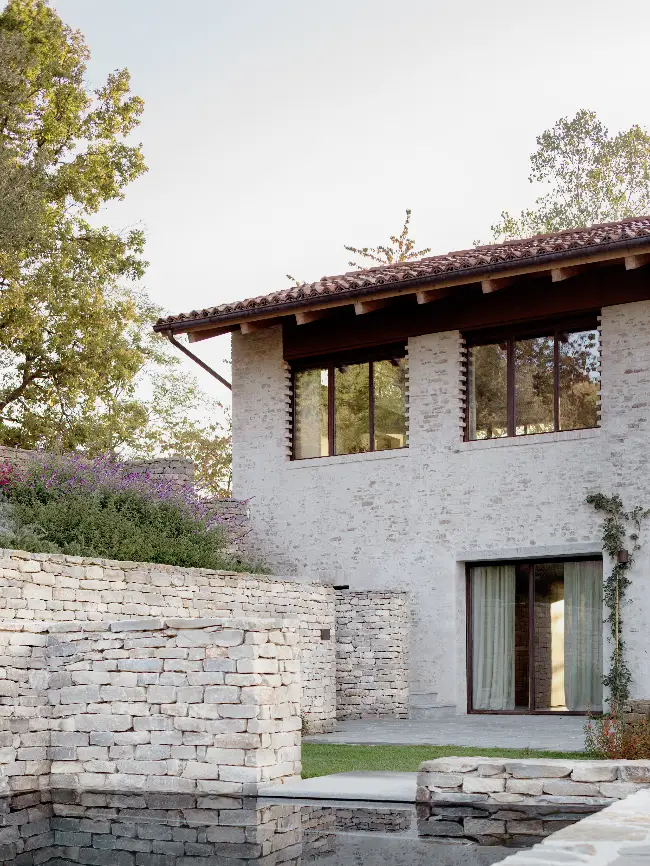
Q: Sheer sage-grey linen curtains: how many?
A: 2